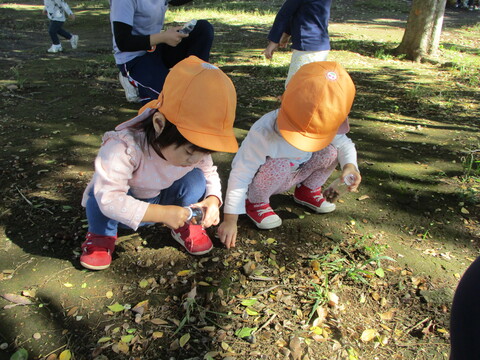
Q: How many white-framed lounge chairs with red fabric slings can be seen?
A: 0